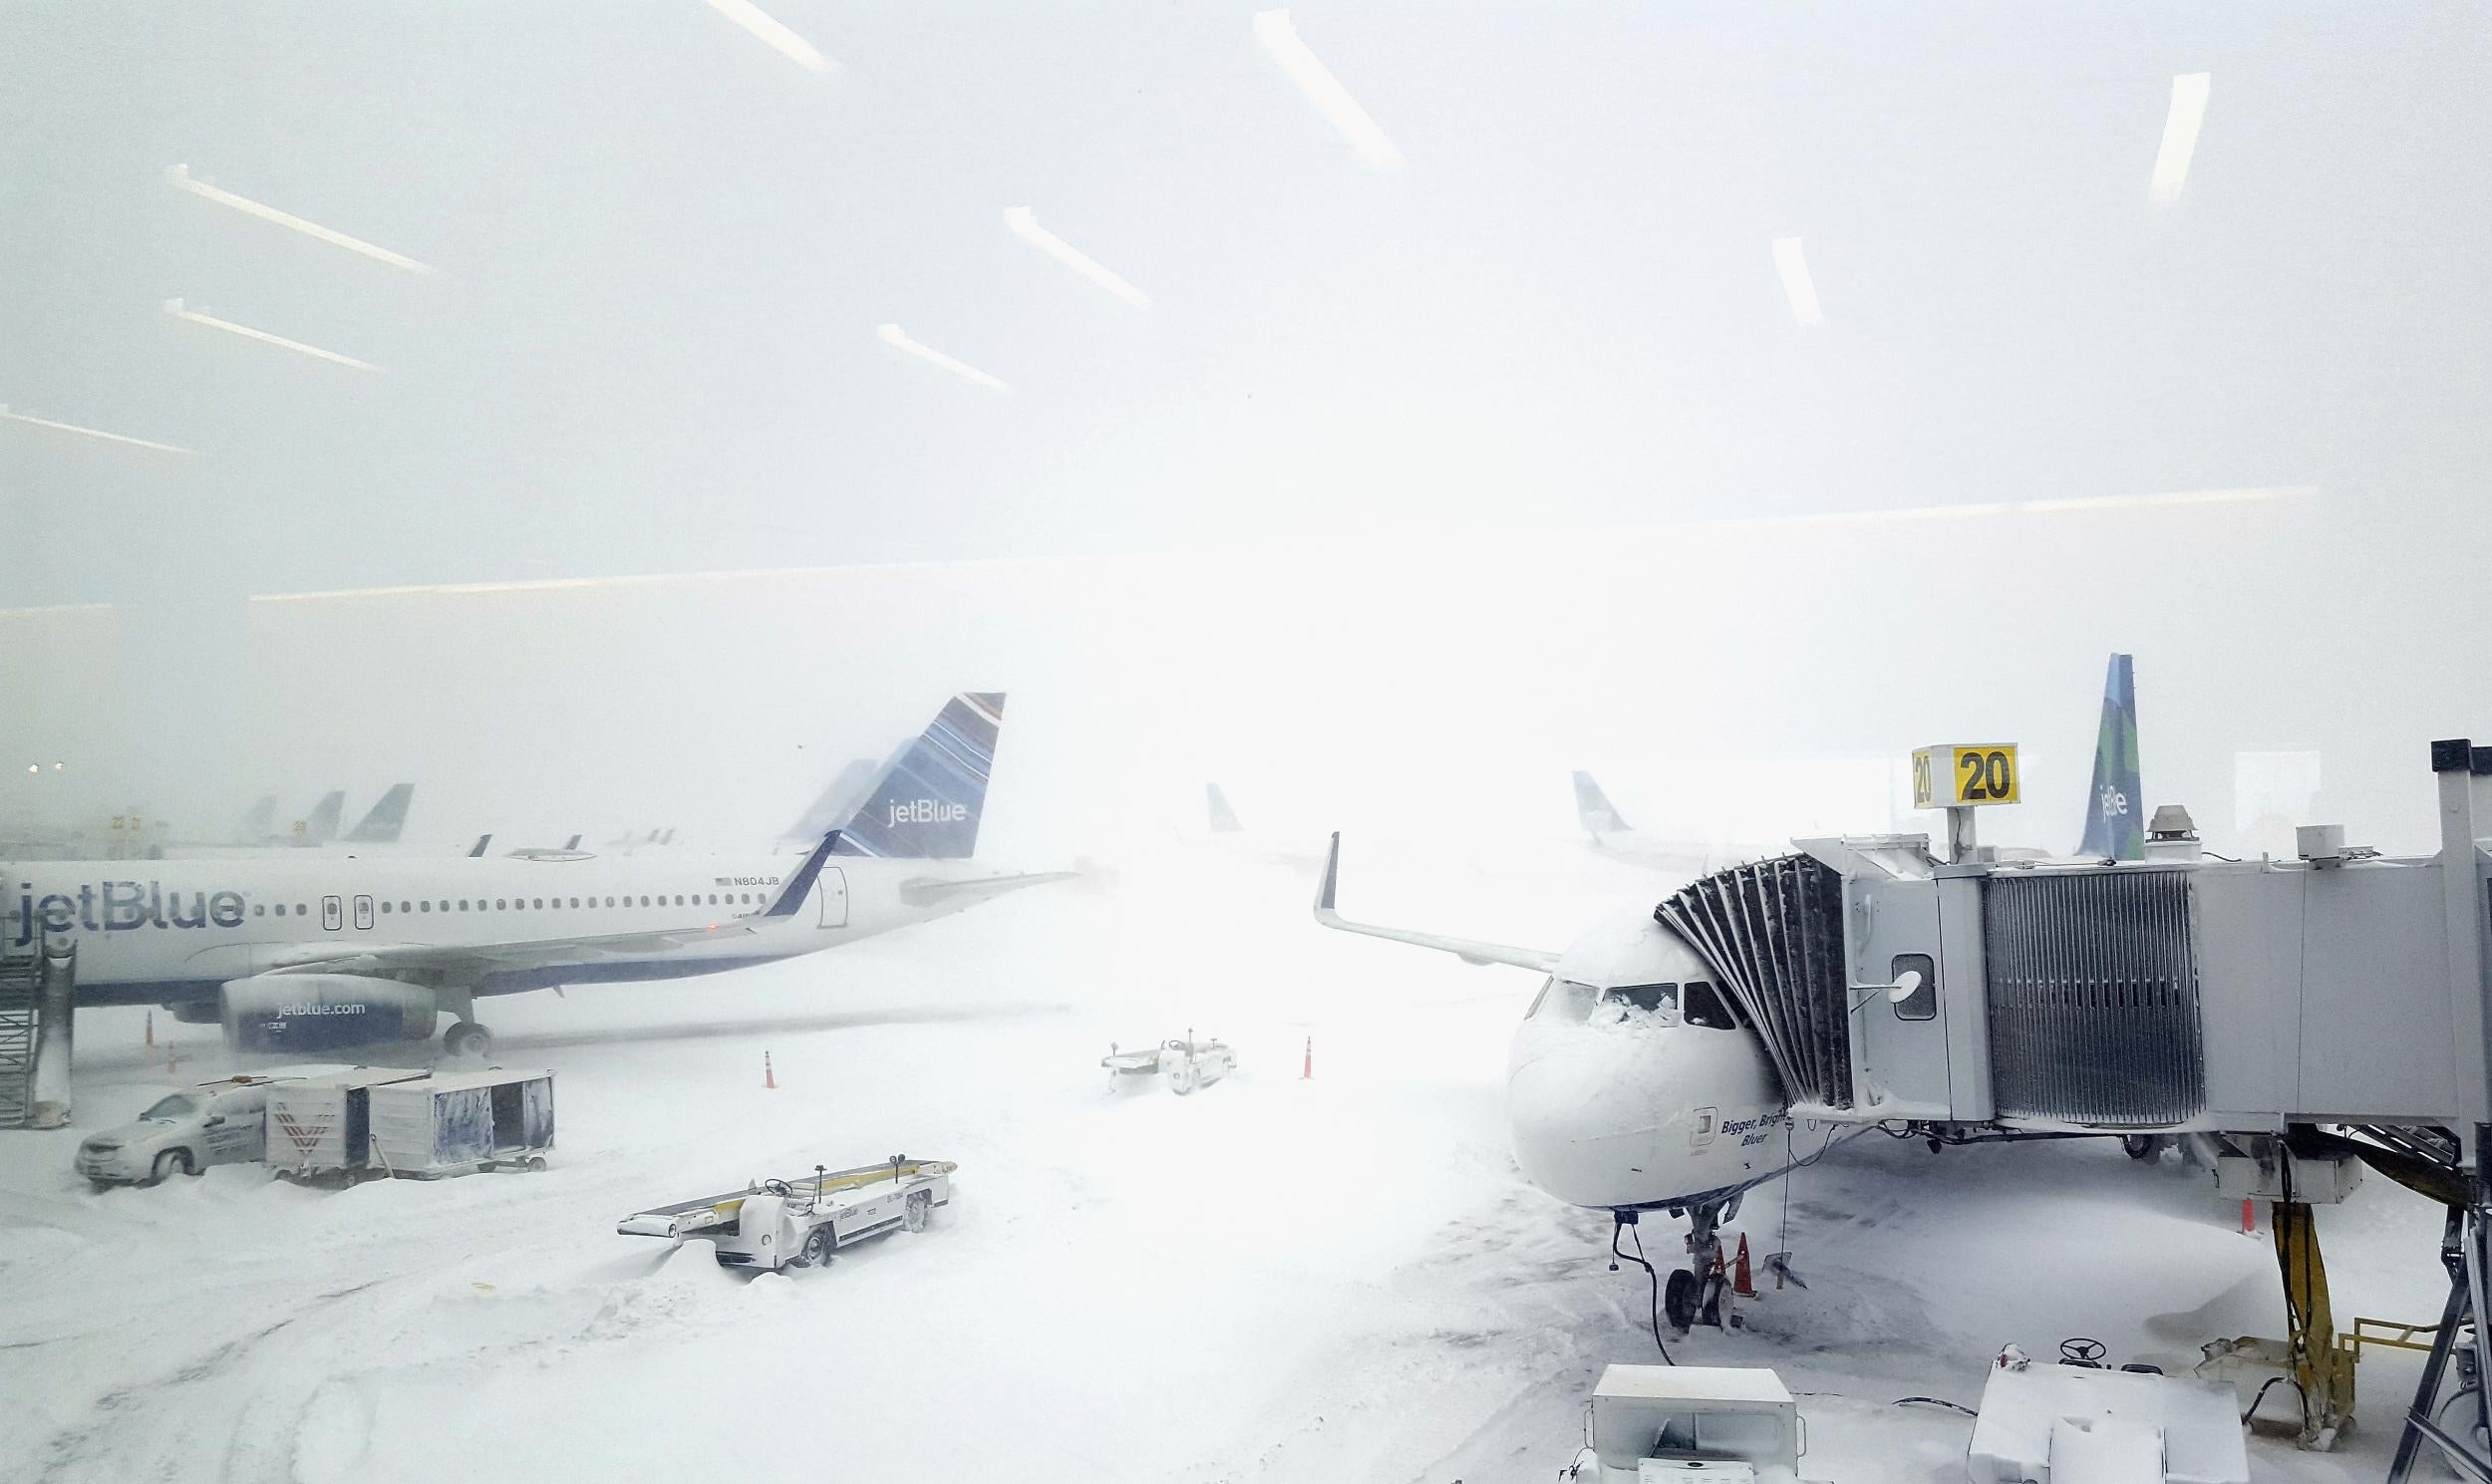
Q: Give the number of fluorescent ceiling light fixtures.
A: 9